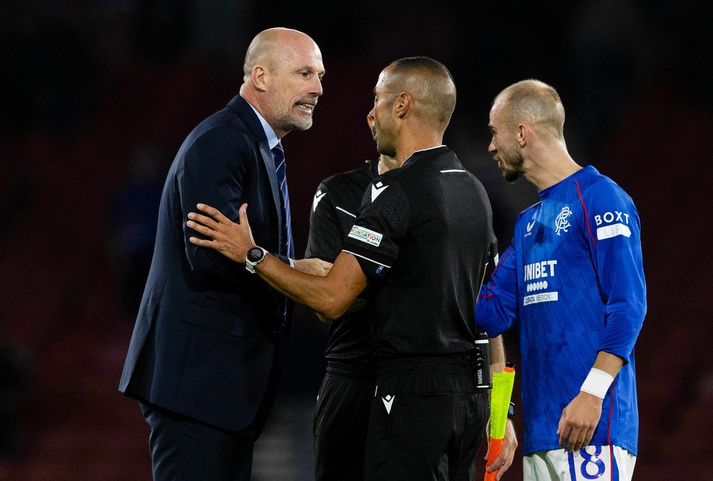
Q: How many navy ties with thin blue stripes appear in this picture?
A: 1